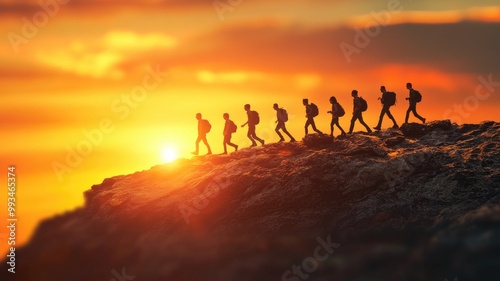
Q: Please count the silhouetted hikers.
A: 9